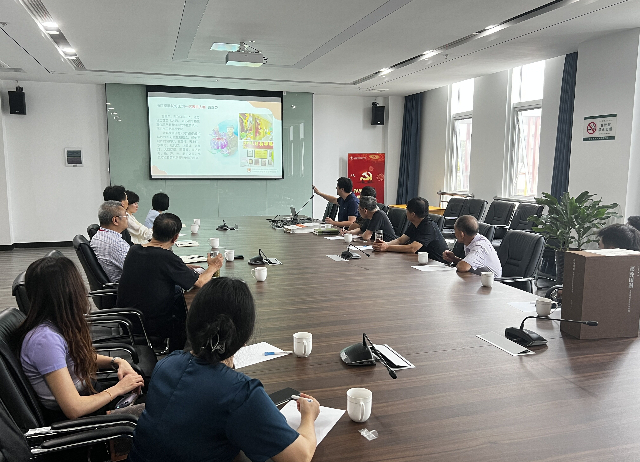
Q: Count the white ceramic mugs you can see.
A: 11